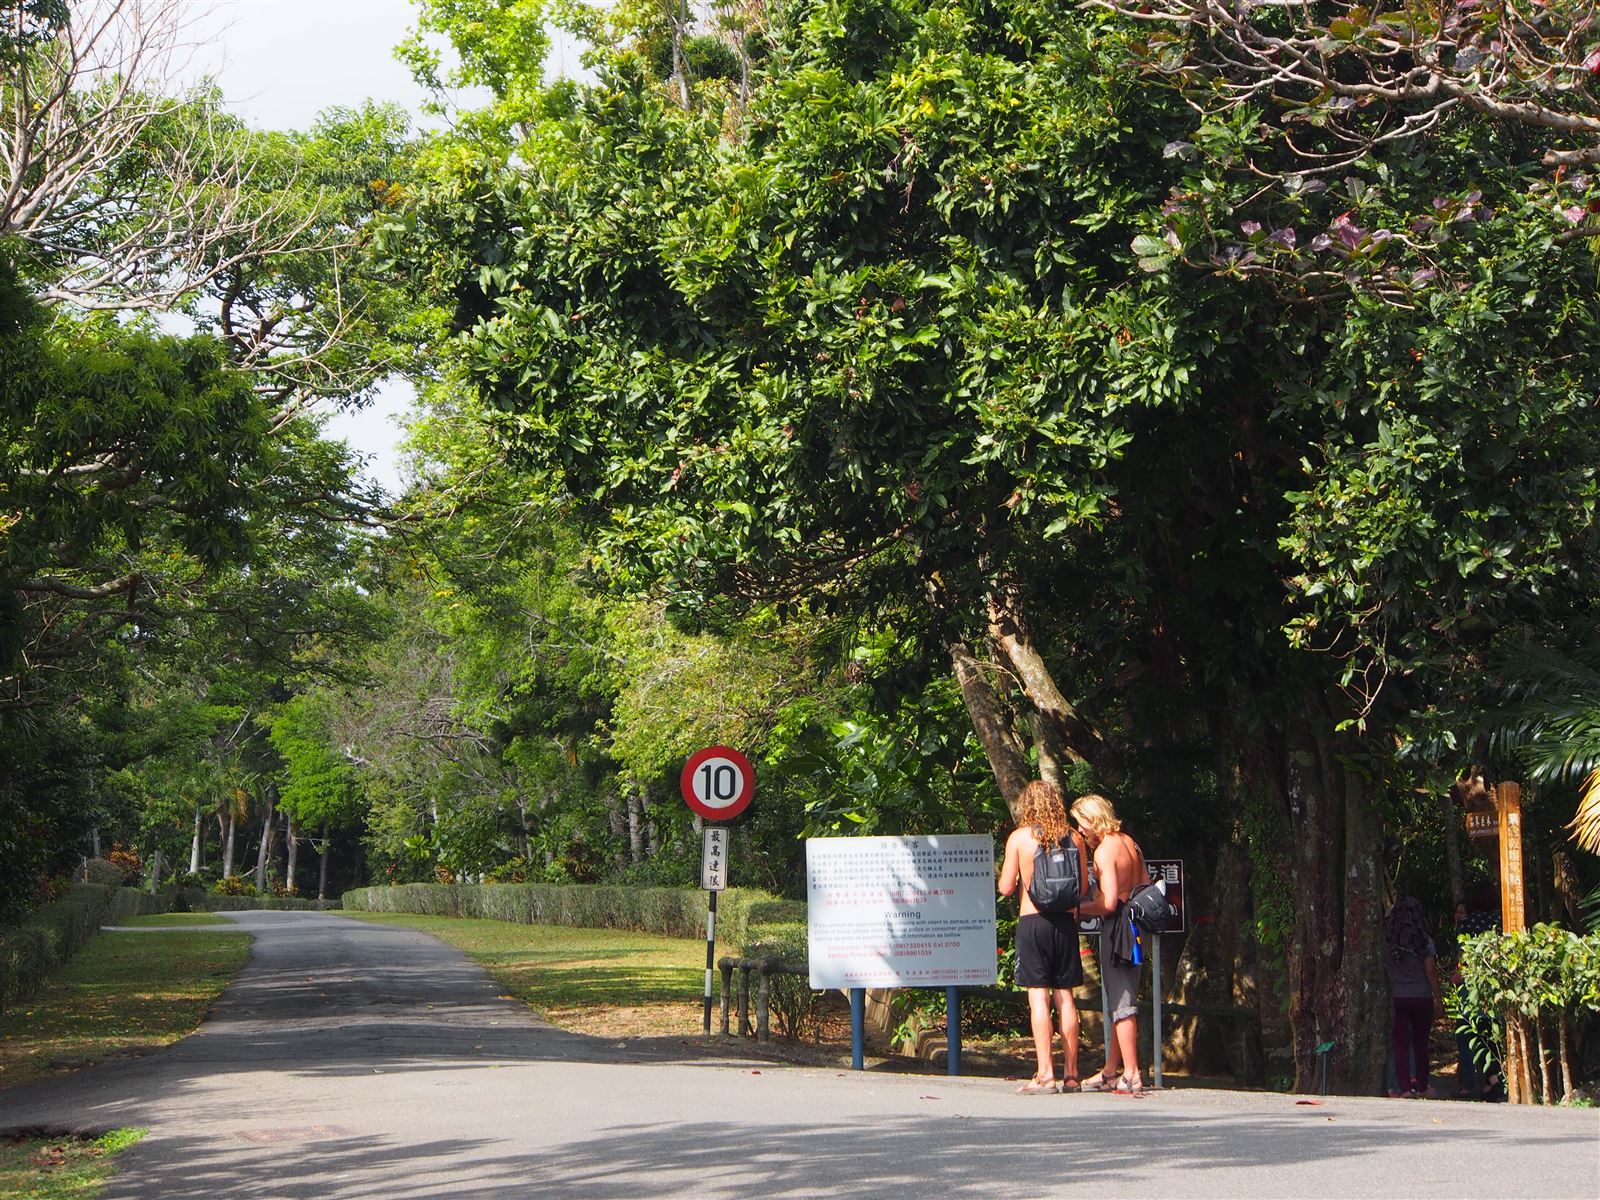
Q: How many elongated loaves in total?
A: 0